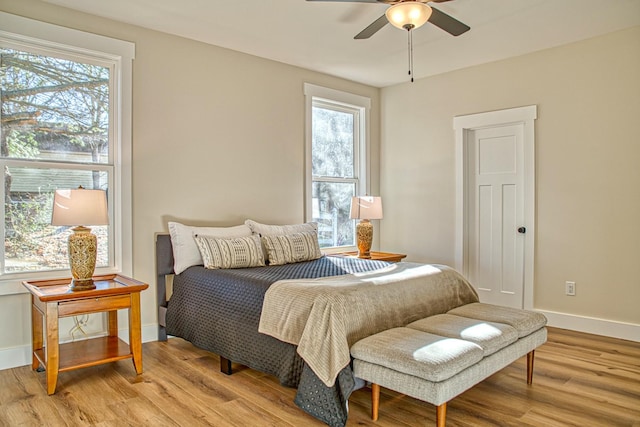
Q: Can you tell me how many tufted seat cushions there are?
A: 3